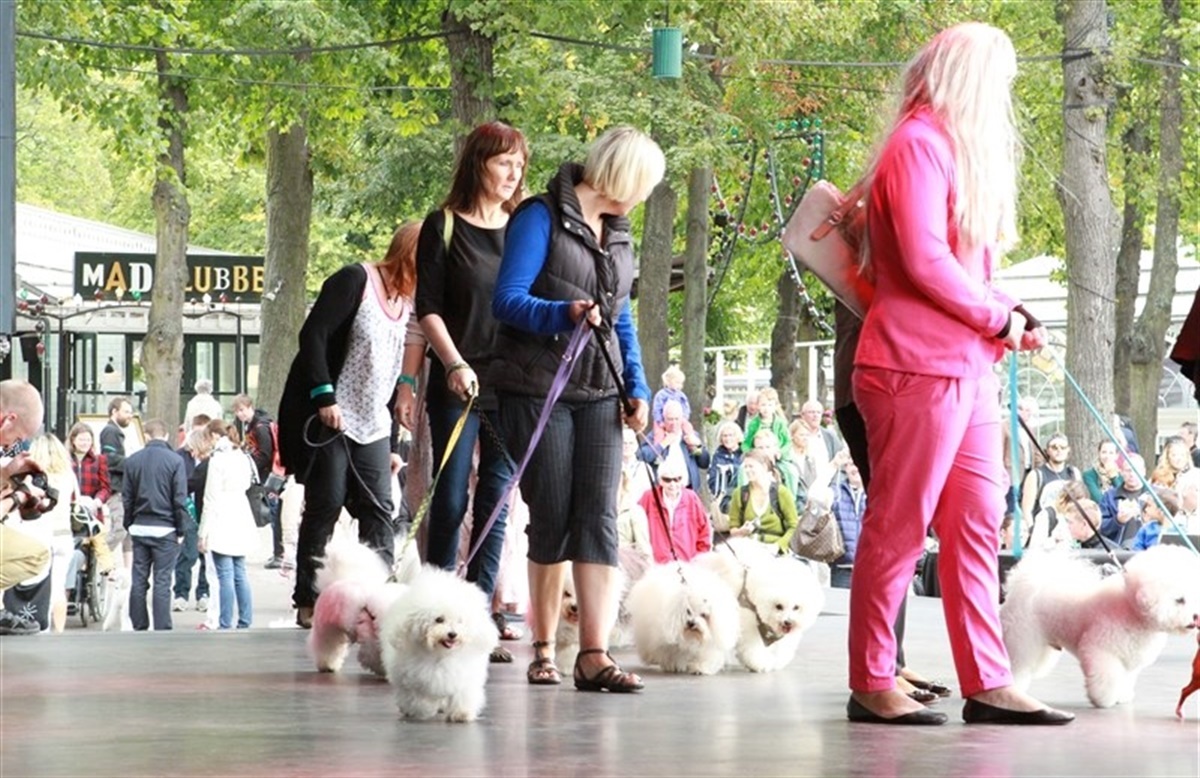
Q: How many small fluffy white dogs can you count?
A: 6